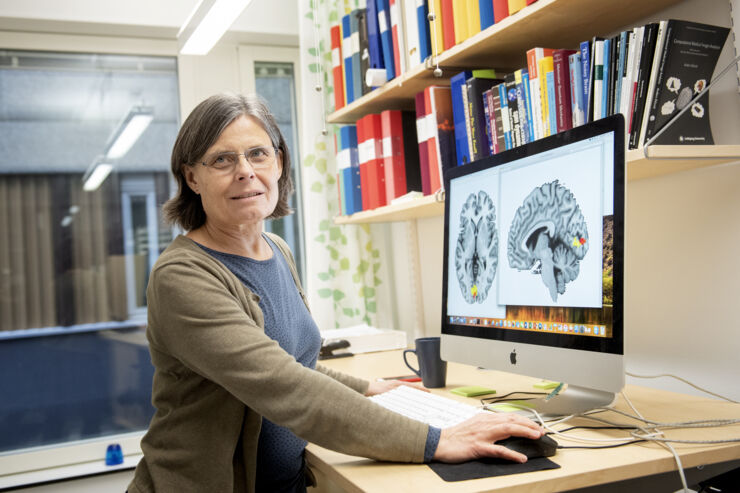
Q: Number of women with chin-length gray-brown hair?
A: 1